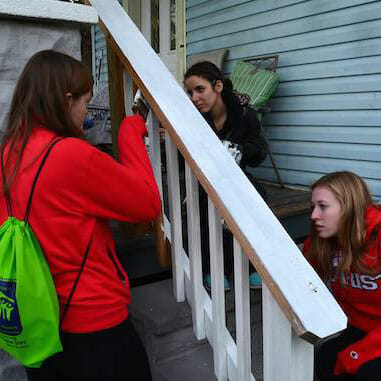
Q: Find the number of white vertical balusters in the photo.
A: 6